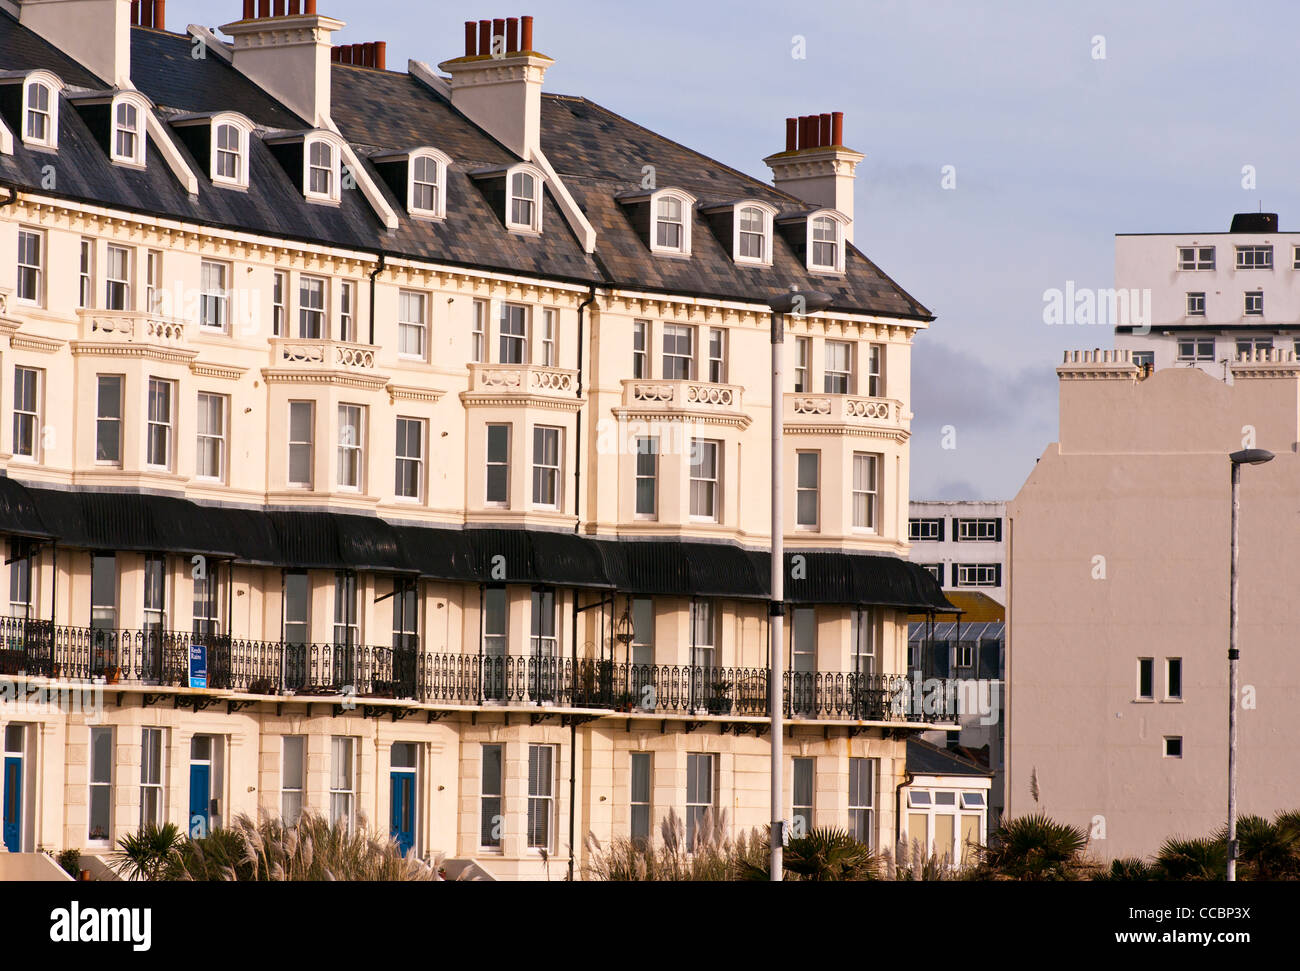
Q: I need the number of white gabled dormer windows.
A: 9